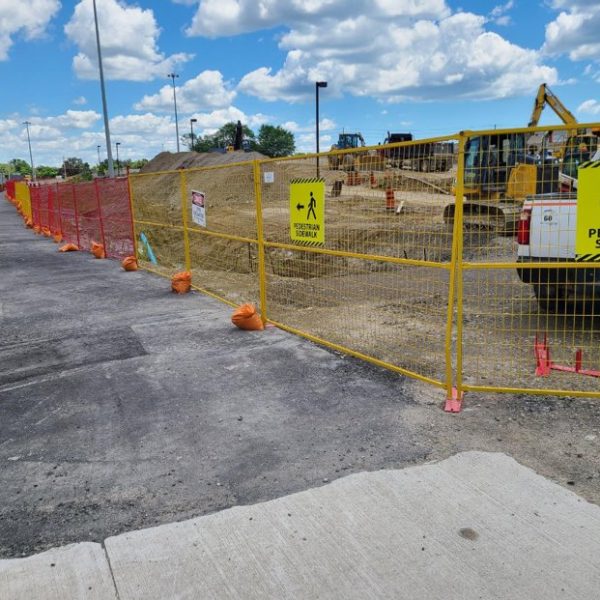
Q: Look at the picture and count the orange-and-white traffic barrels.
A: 4